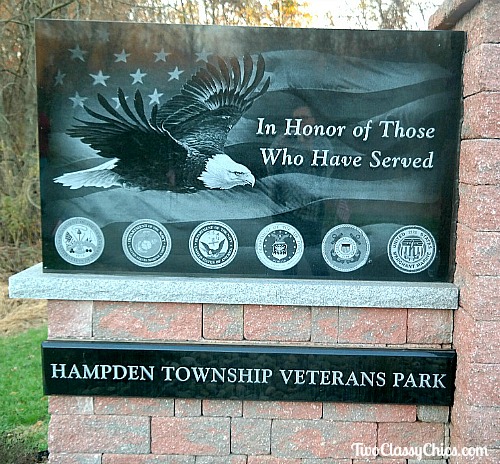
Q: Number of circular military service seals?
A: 6